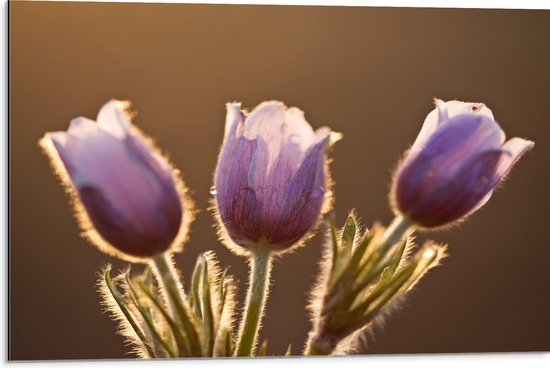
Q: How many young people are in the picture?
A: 0